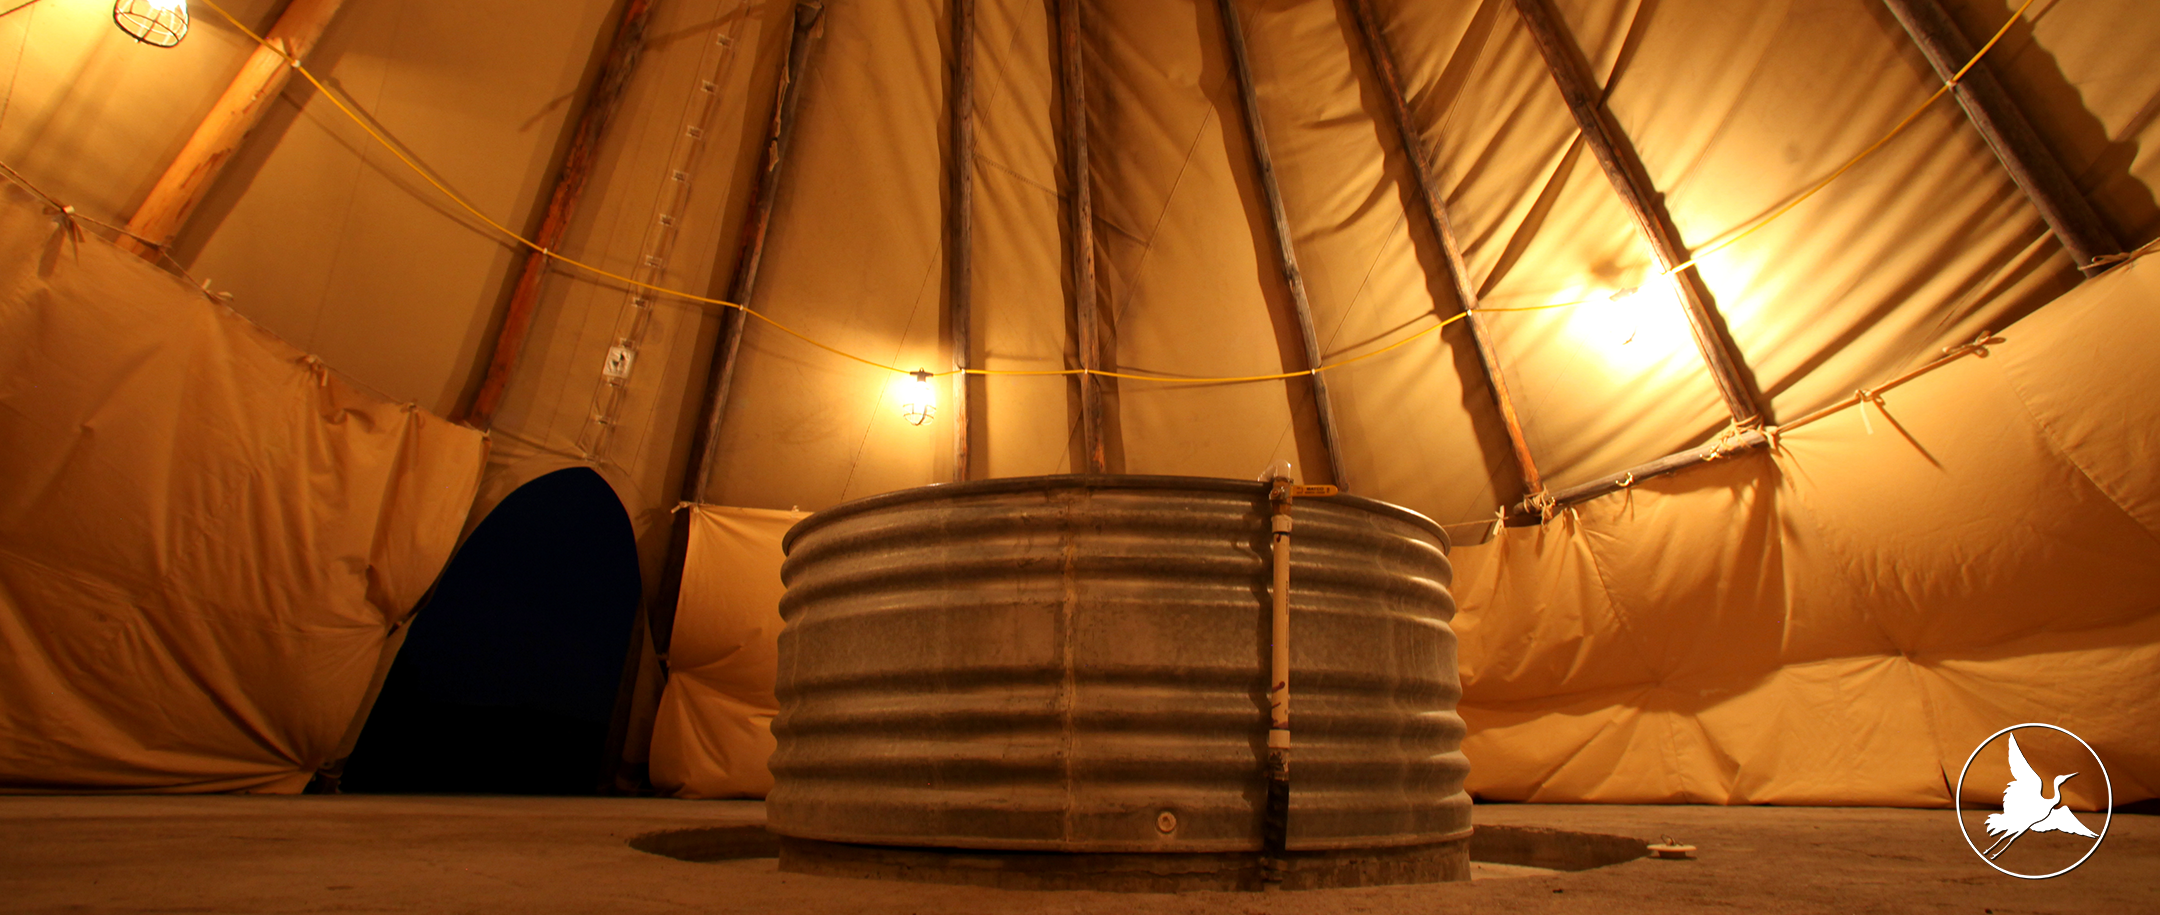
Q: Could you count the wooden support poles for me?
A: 9